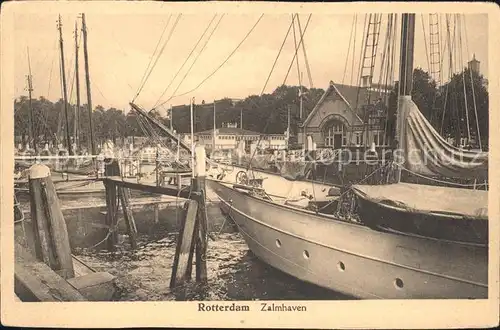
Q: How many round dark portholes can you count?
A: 4